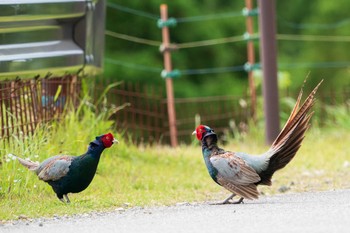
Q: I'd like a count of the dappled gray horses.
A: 0